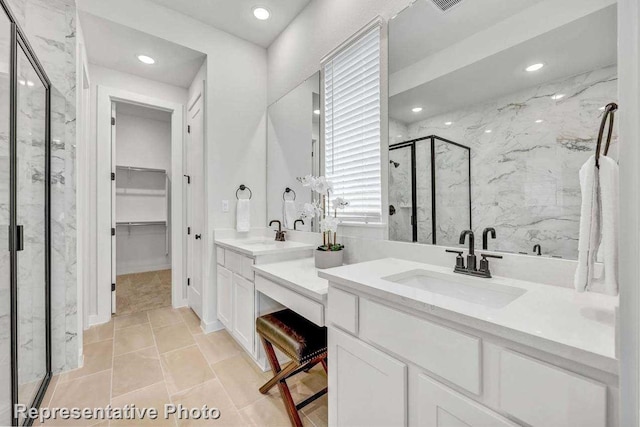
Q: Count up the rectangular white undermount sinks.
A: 2